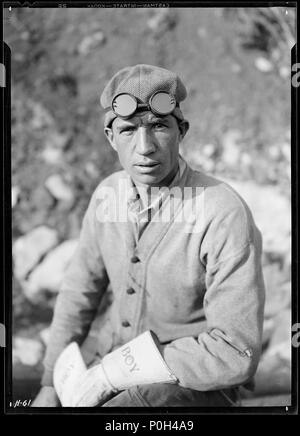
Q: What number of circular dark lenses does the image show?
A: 2